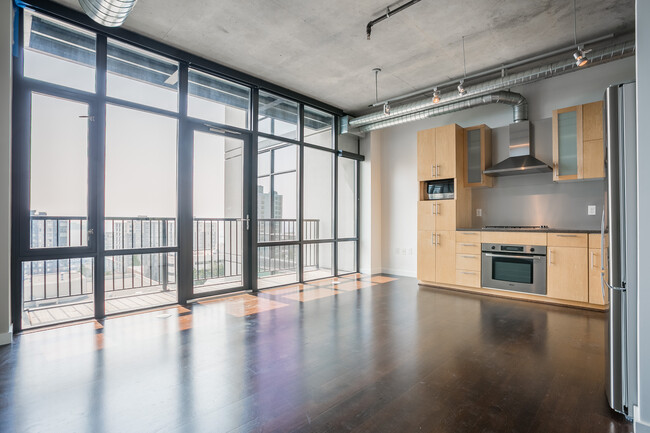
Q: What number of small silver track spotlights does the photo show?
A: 4